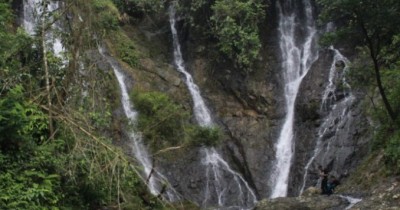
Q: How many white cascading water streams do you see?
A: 5